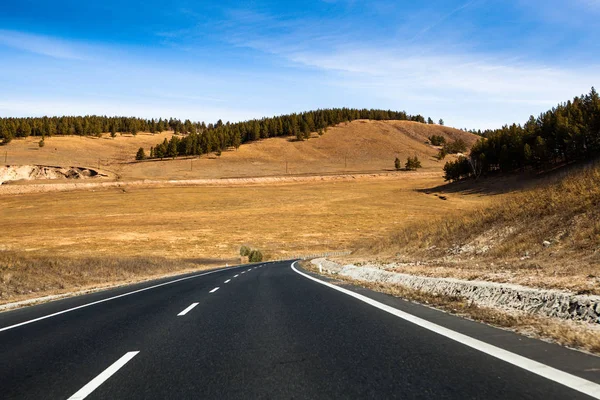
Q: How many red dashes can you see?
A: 0